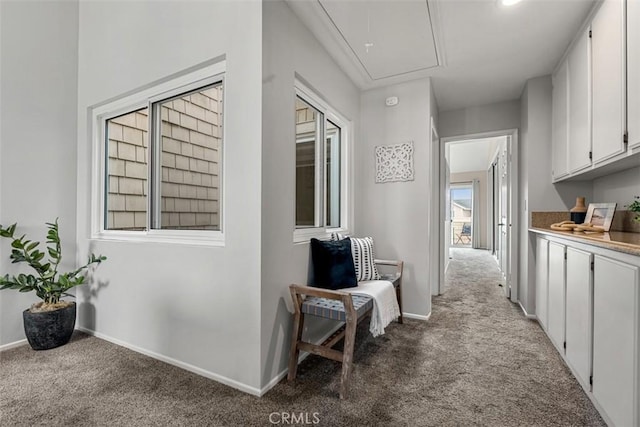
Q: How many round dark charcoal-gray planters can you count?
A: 1